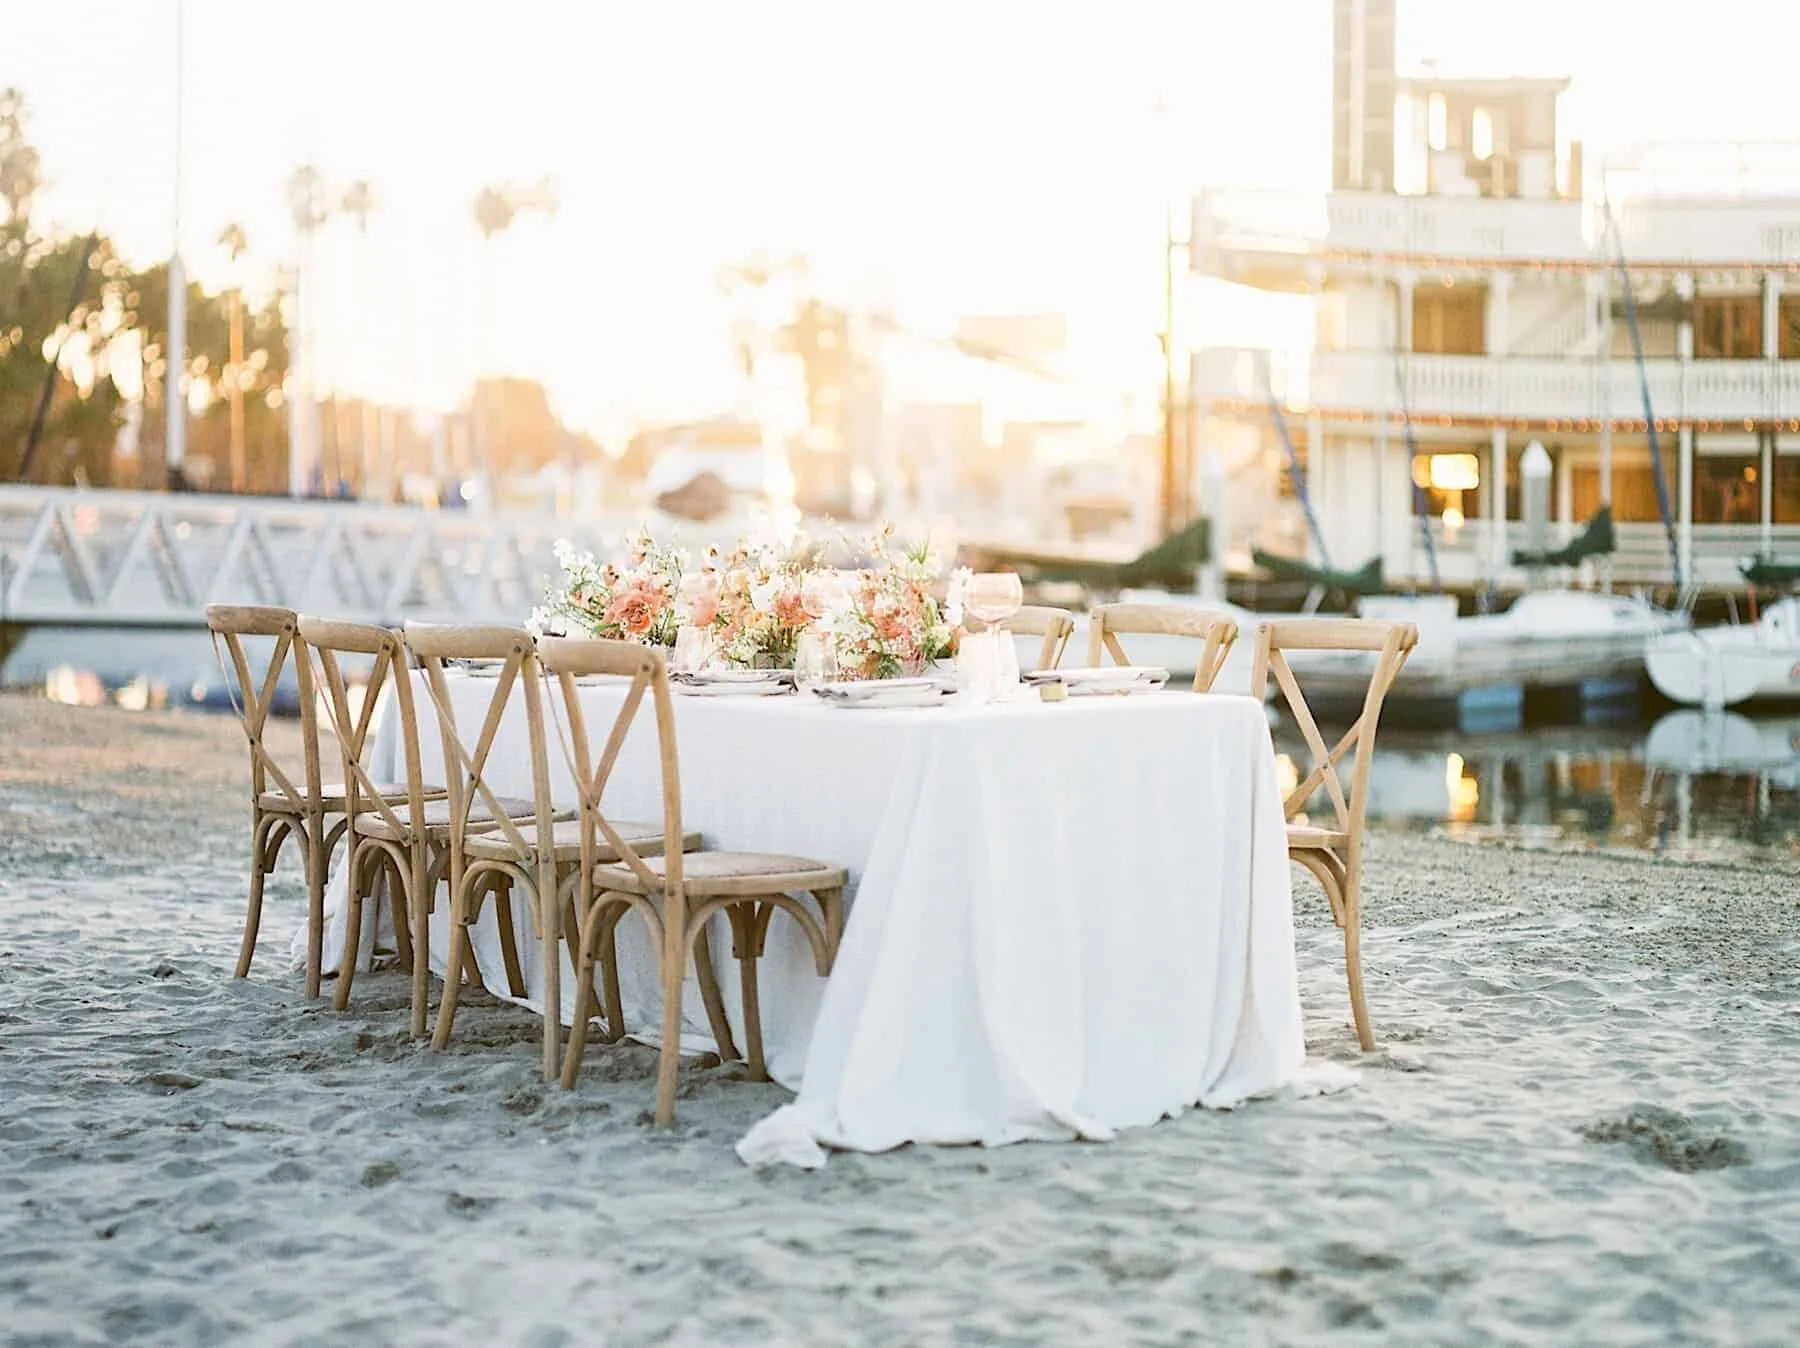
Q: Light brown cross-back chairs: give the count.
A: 7